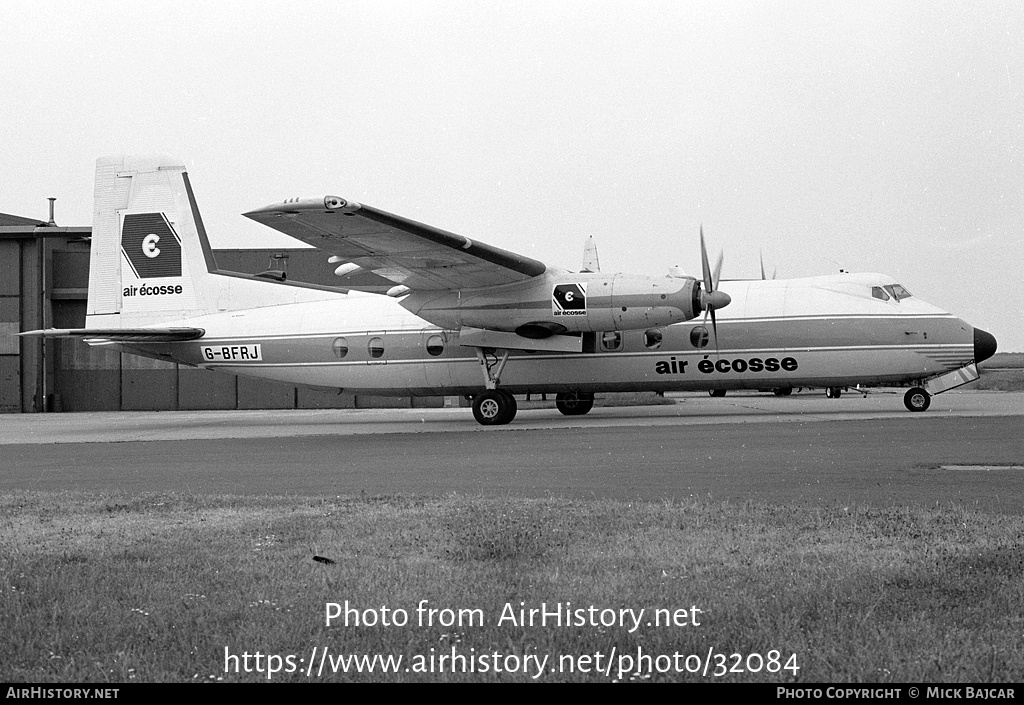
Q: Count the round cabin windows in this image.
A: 6